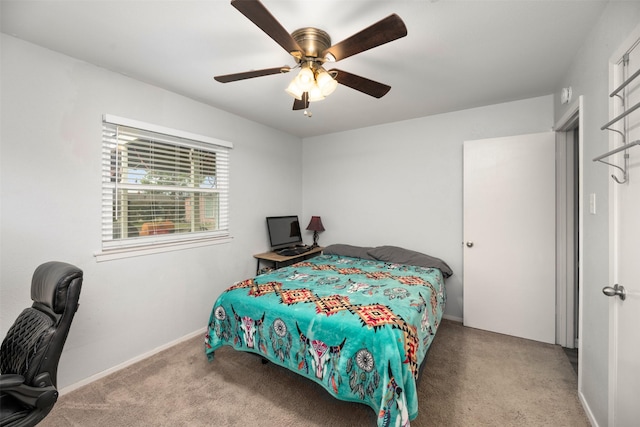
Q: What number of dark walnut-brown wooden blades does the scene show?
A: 5